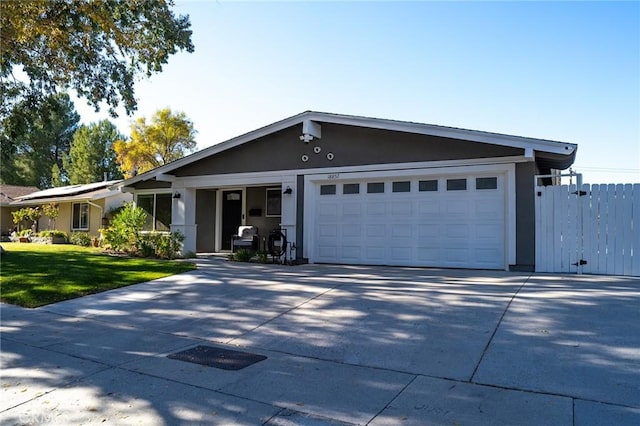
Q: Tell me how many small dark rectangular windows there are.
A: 7